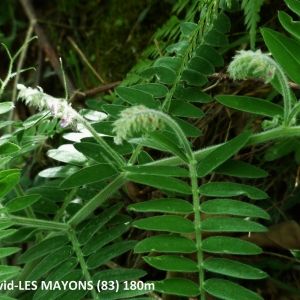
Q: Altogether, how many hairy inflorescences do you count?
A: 3